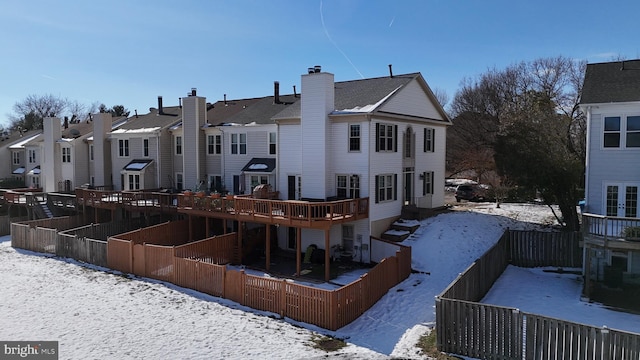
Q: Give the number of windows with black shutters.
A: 4